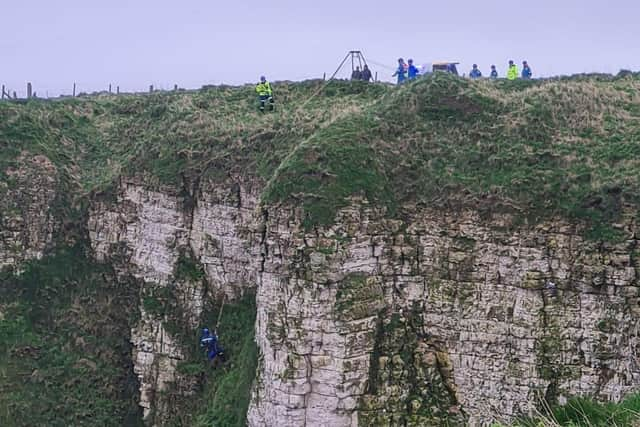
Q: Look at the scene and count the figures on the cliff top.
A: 9